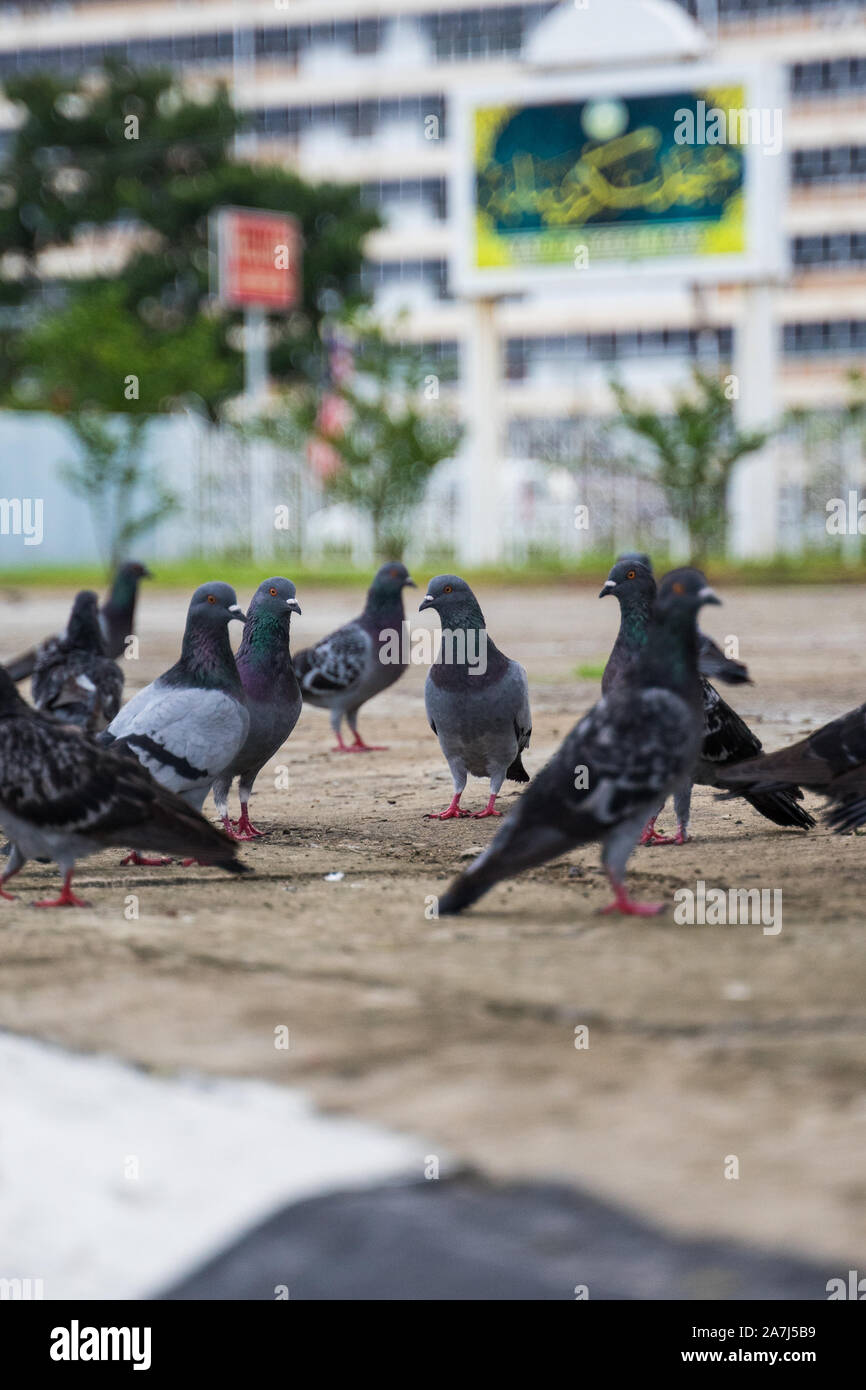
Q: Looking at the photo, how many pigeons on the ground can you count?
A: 11